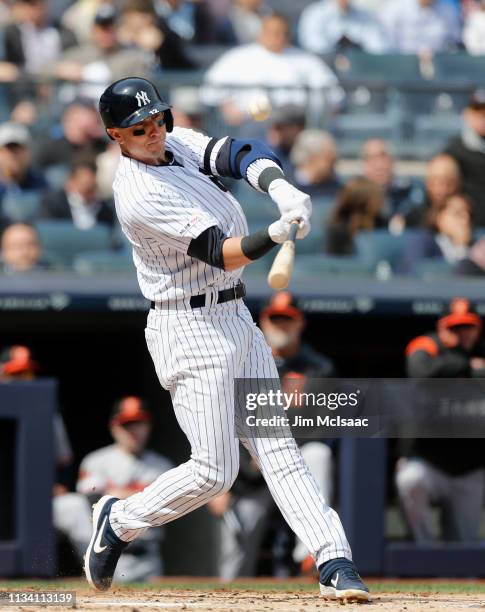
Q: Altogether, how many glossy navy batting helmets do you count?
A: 1